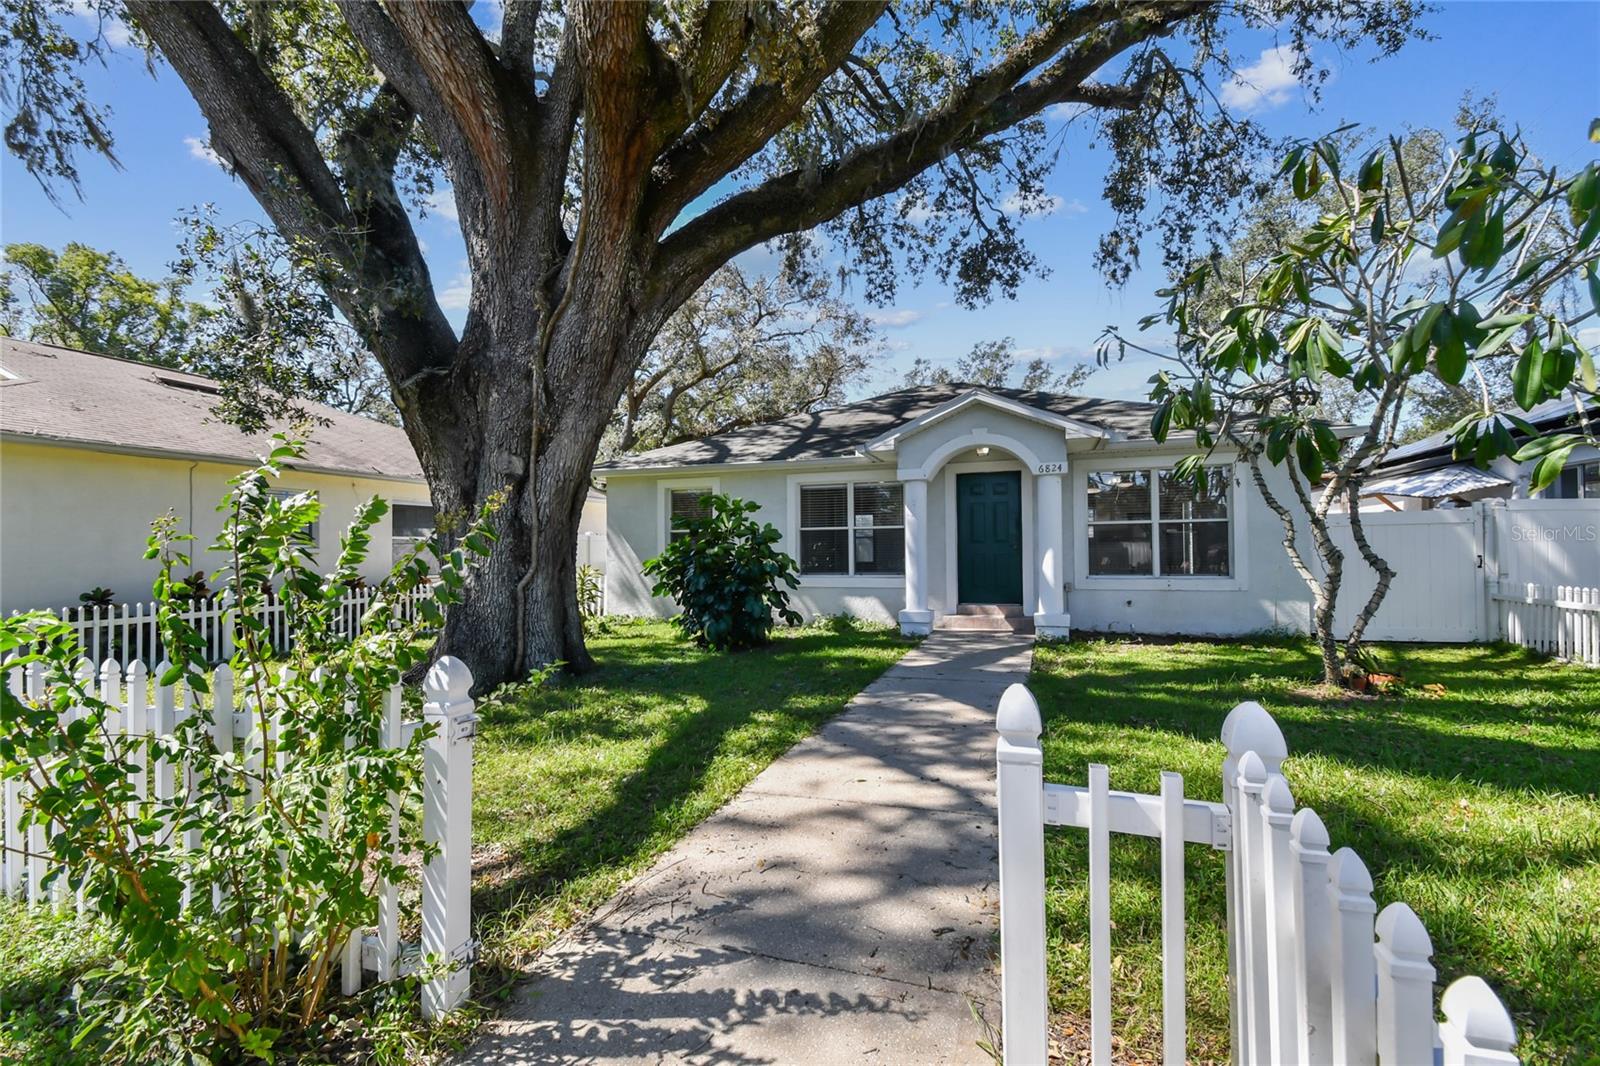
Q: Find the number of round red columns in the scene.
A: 0